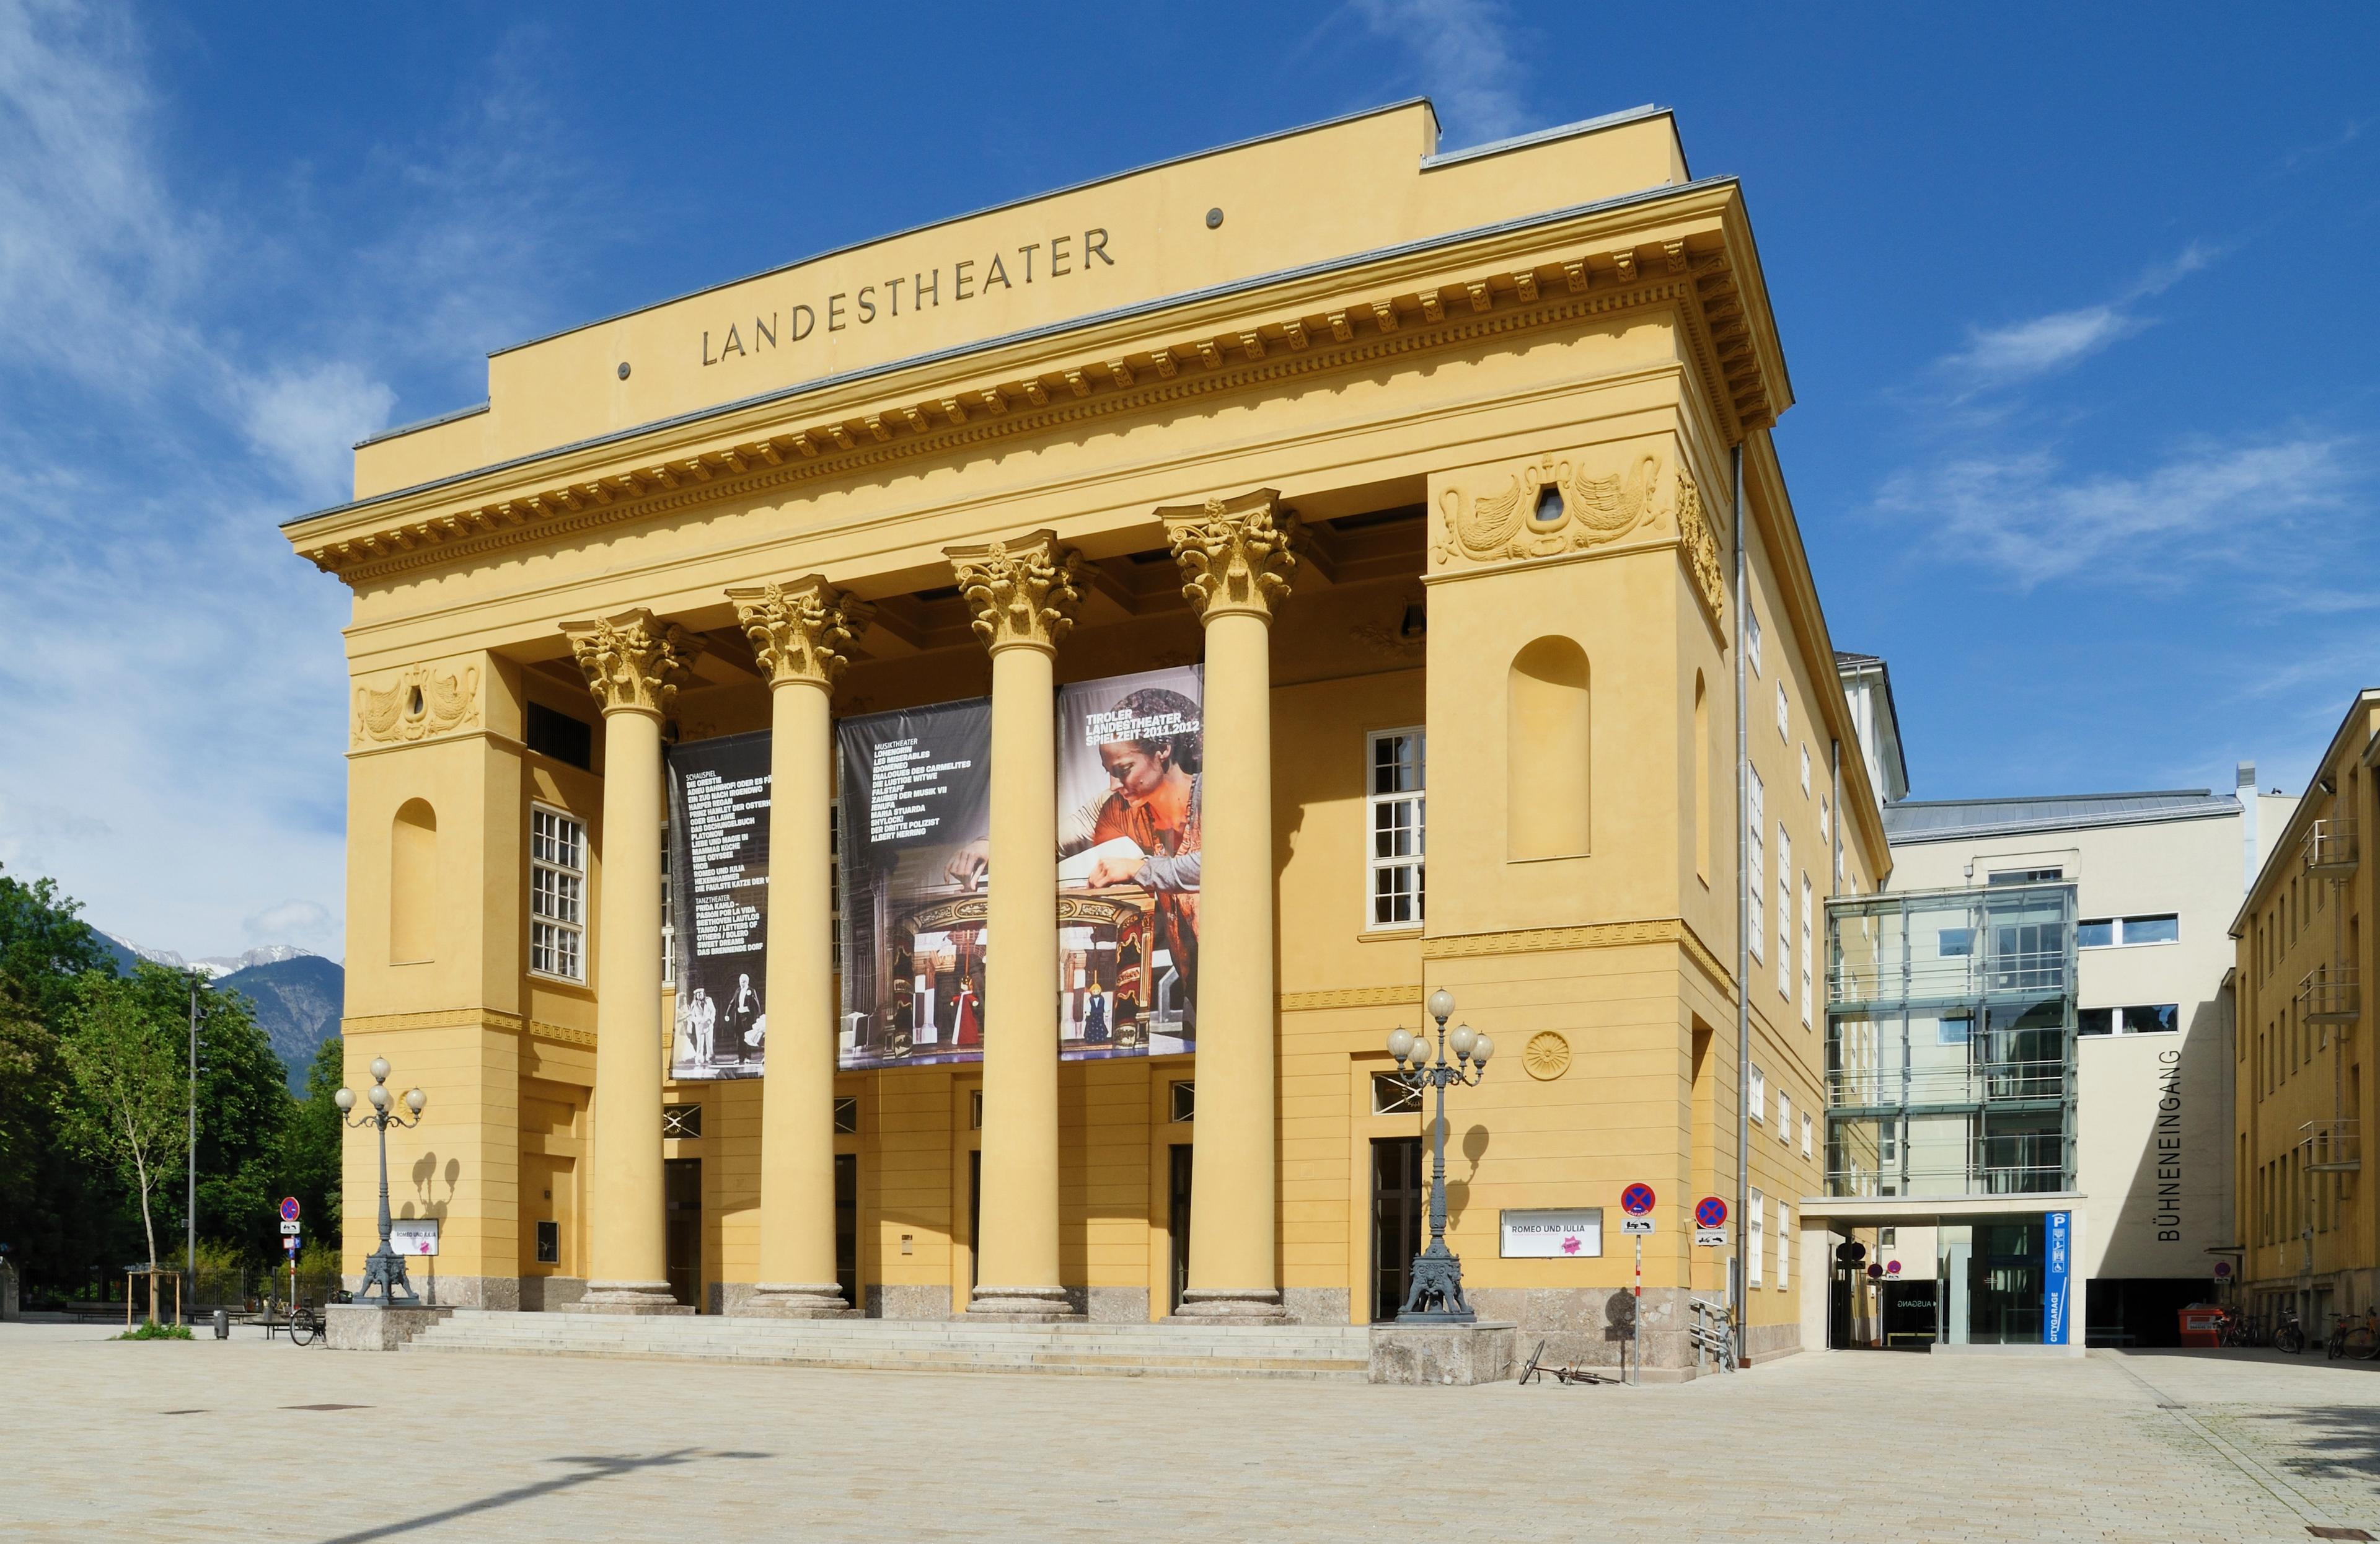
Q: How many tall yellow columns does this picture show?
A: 4